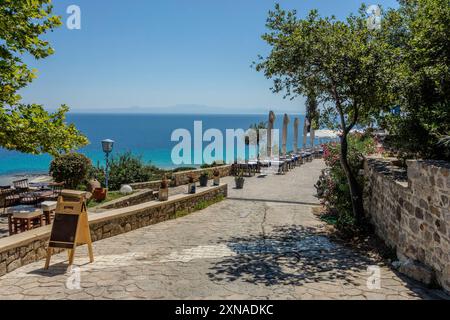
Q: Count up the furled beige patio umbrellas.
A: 5